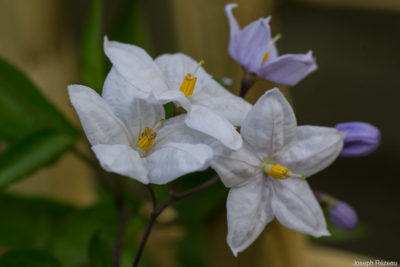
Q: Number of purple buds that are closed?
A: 2